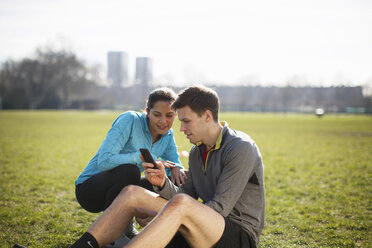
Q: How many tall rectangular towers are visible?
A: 2